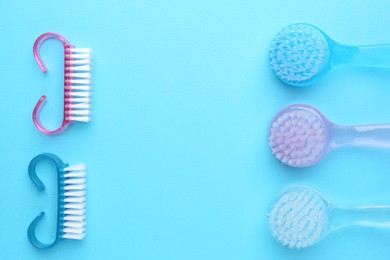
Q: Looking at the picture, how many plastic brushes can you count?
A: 5